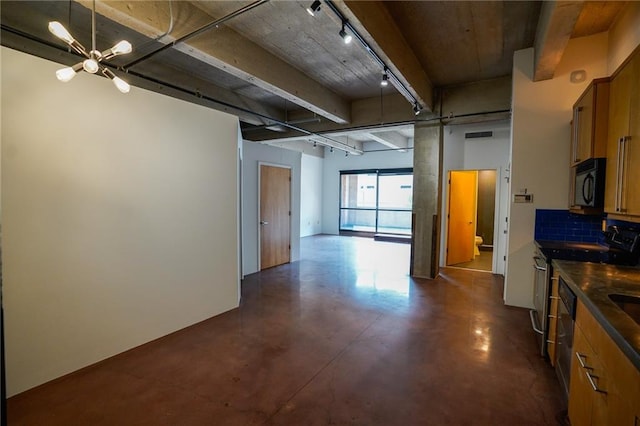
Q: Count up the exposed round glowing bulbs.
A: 5